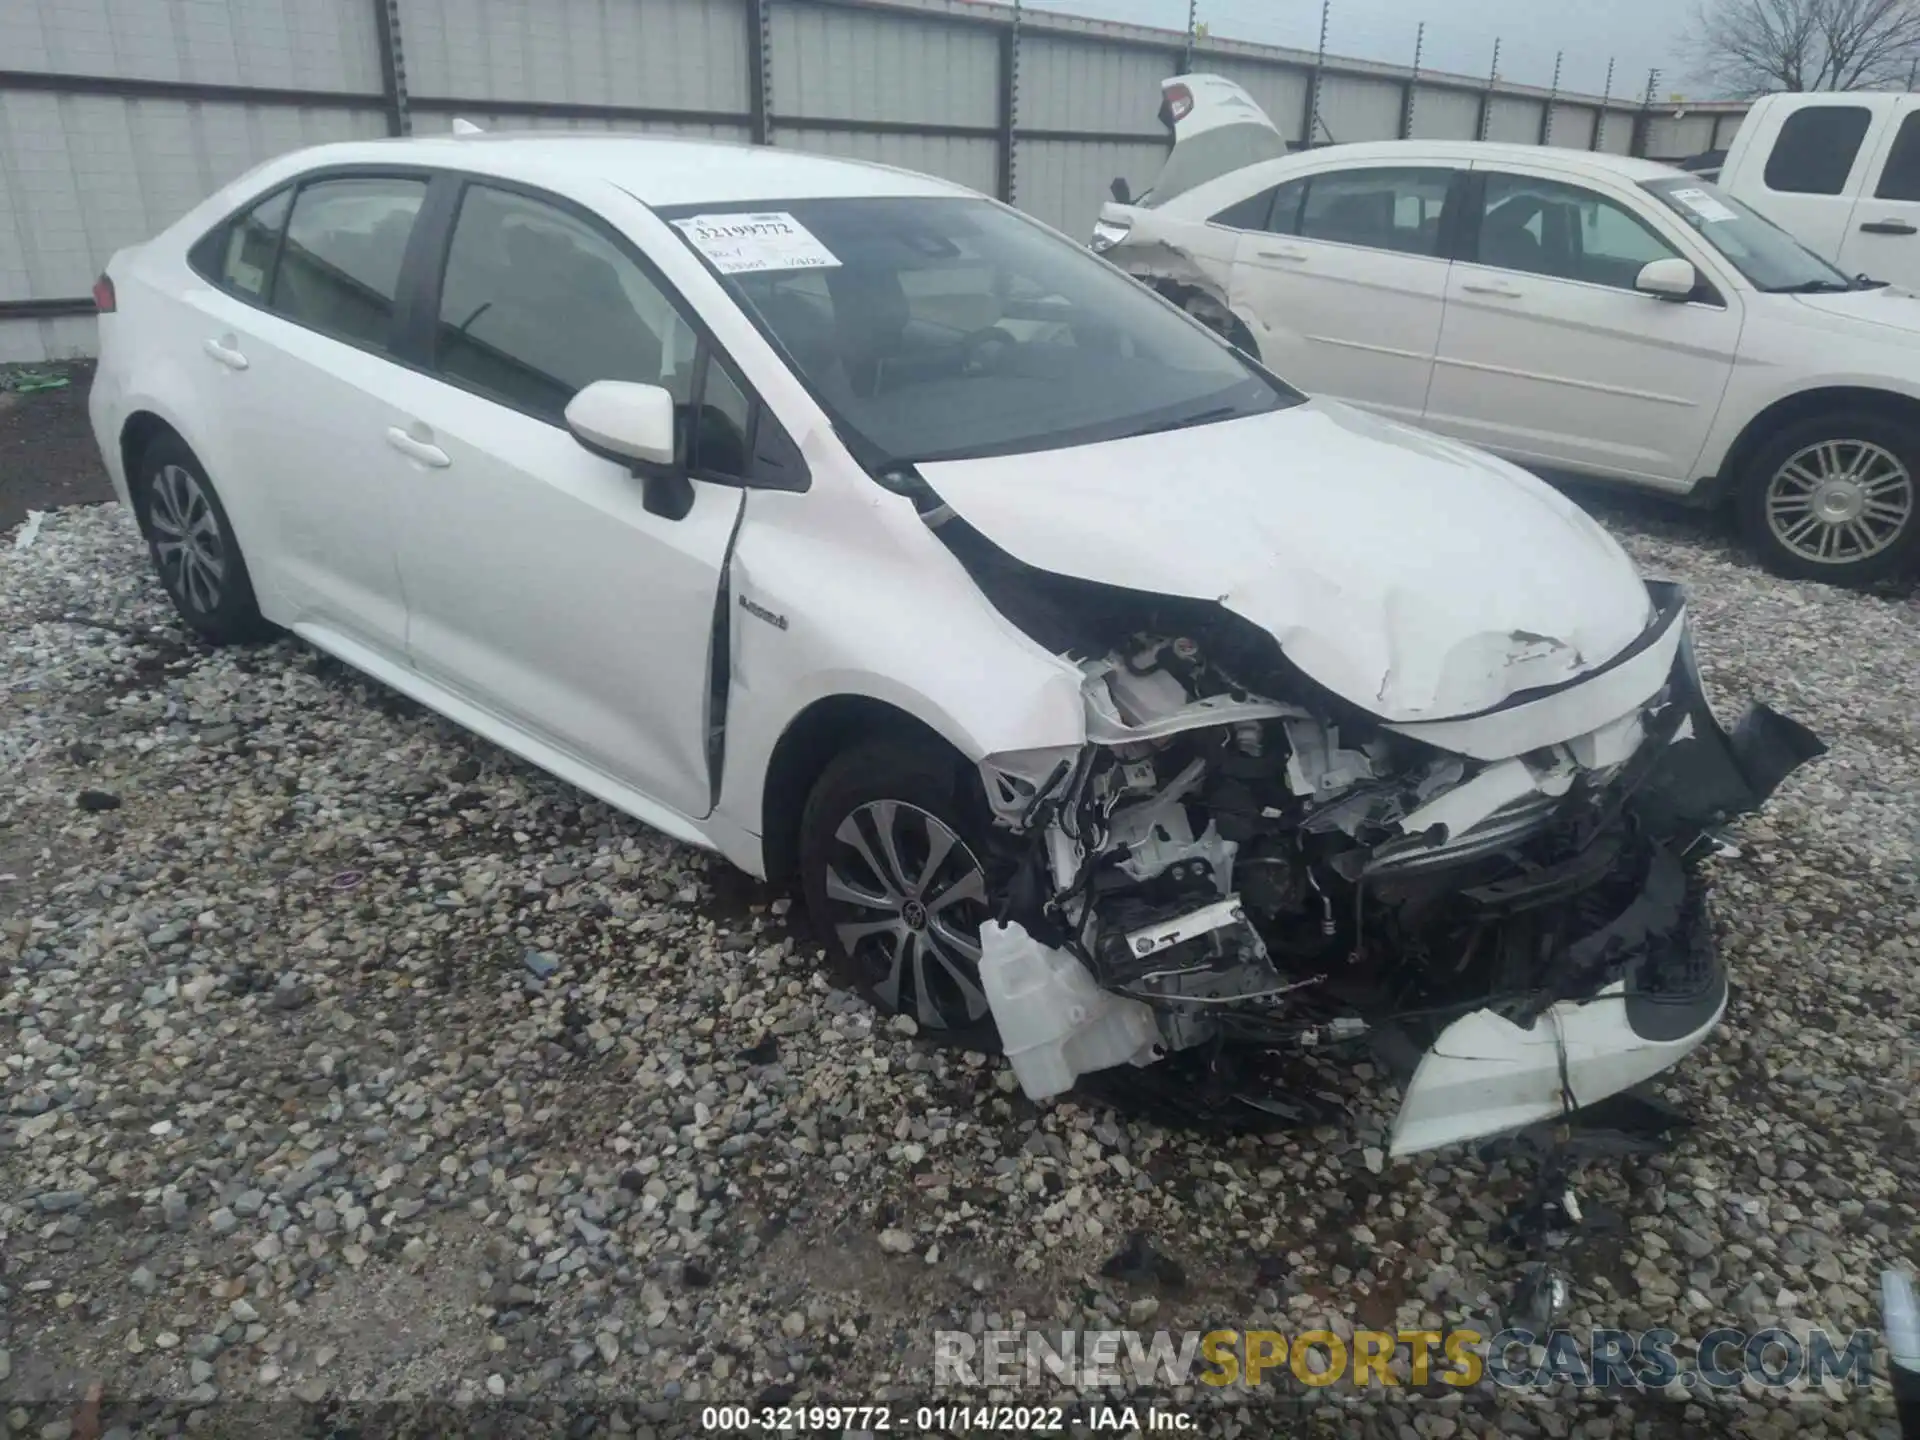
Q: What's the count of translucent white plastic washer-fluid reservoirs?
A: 1